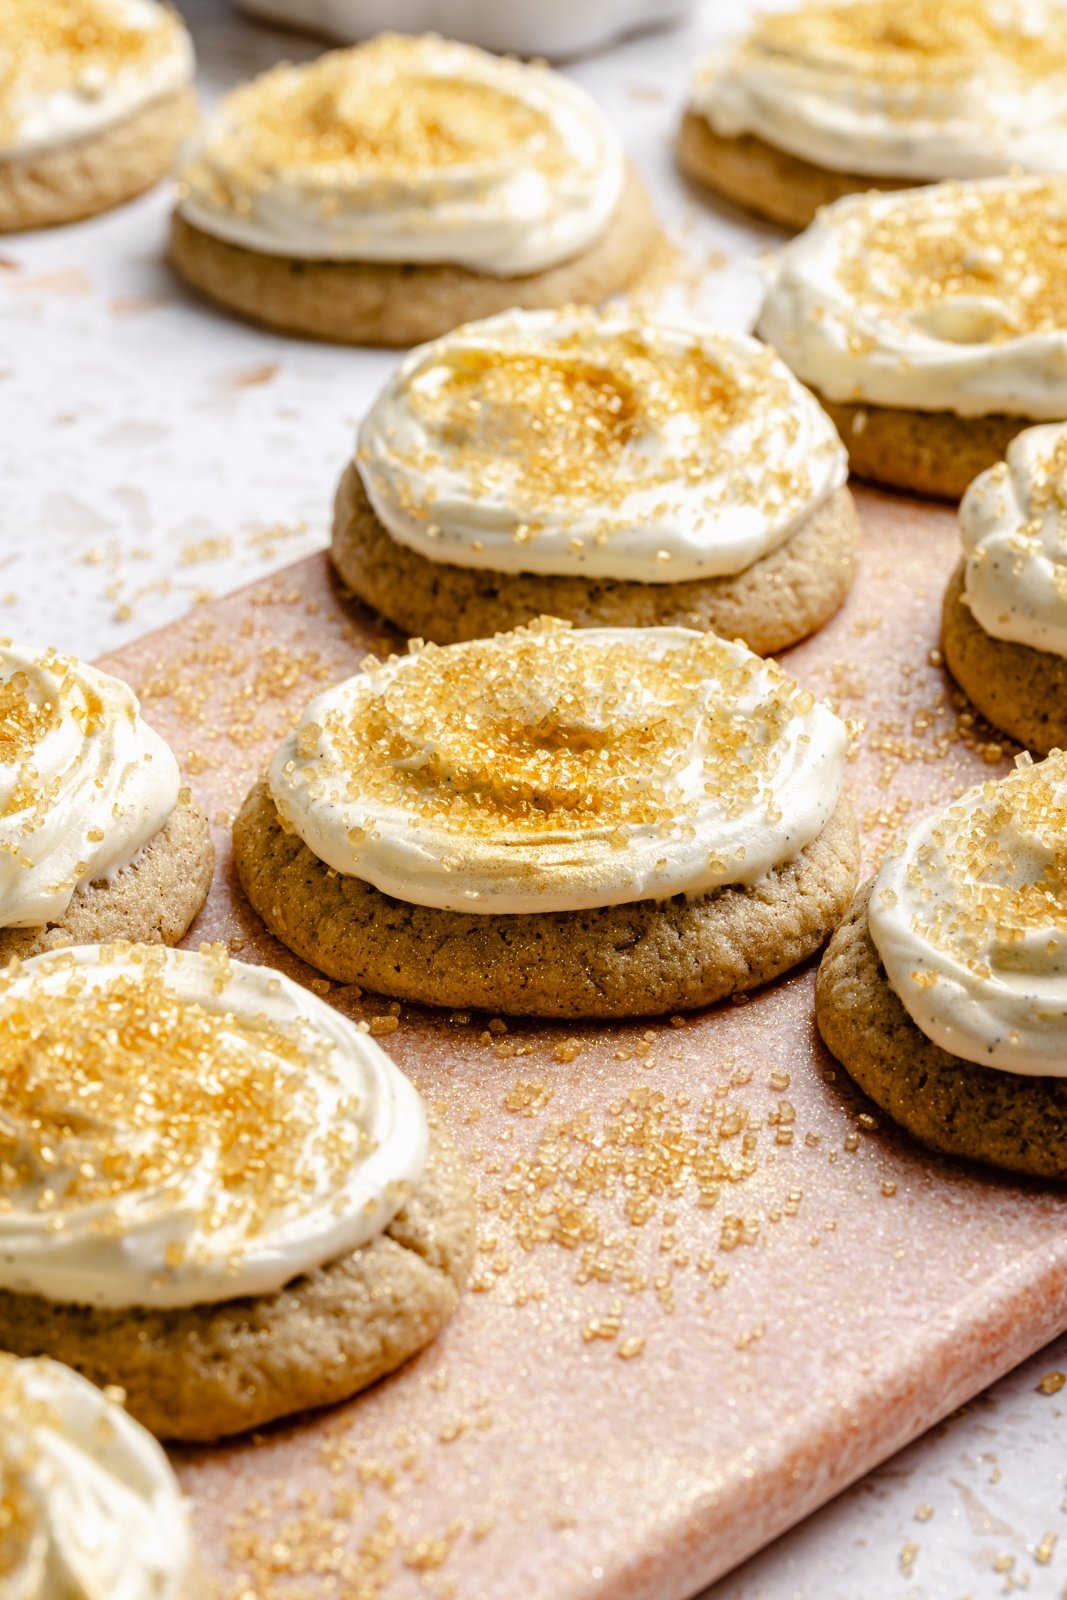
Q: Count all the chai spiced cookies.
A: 11